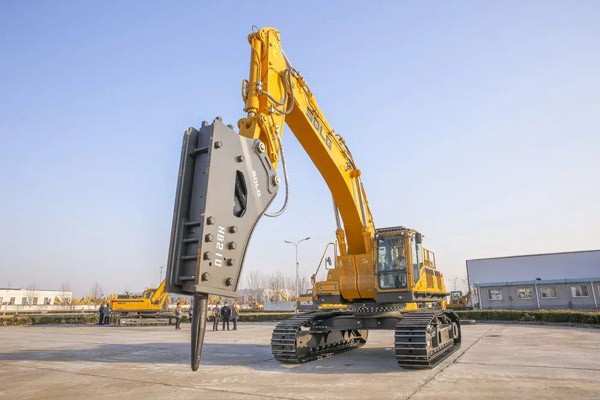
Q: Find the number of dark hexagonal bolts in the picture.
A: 10